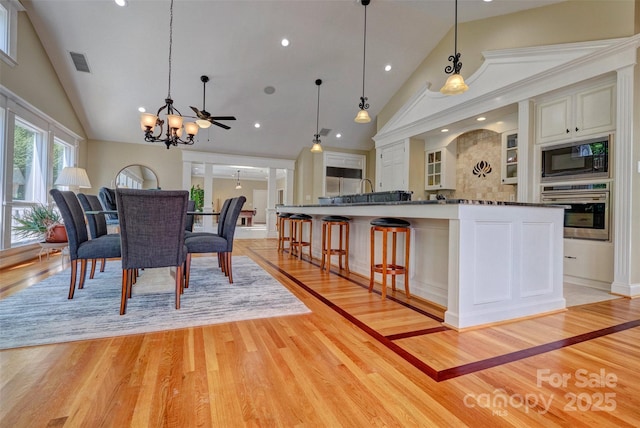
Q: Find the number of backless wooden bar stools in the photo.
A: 4